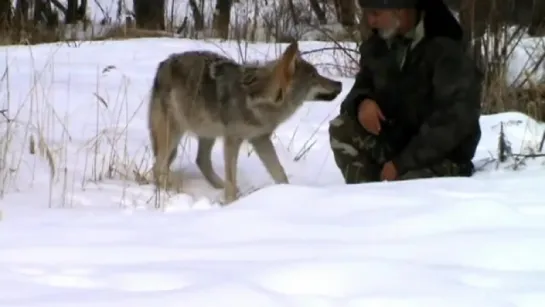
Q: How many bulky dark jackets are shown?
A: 1